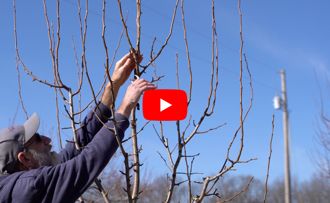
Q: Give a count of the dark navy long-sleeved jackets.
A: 1